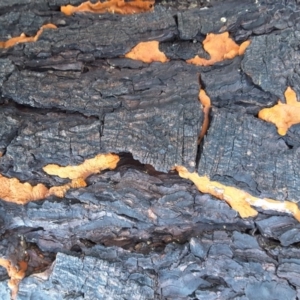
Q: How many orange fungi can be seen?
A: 9